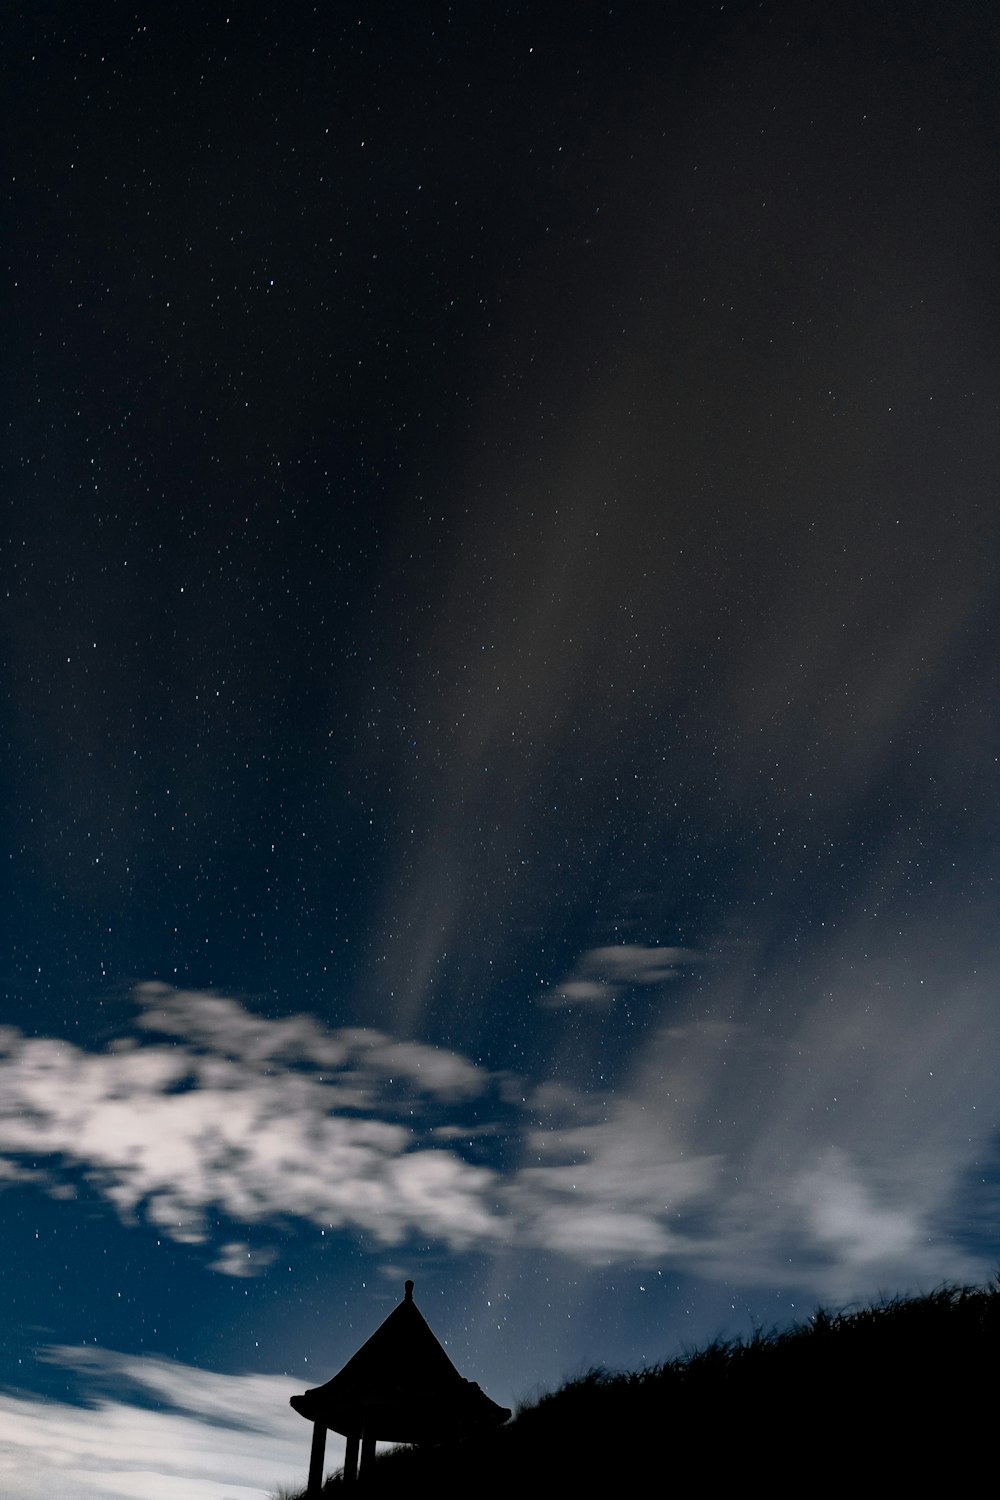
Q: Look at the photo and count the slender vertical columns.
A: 3